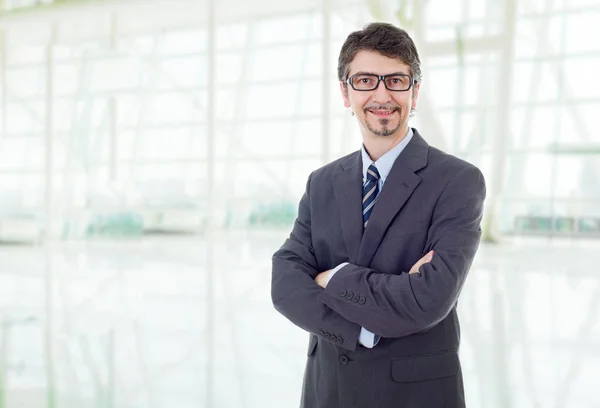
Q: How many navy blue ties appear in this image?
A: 1